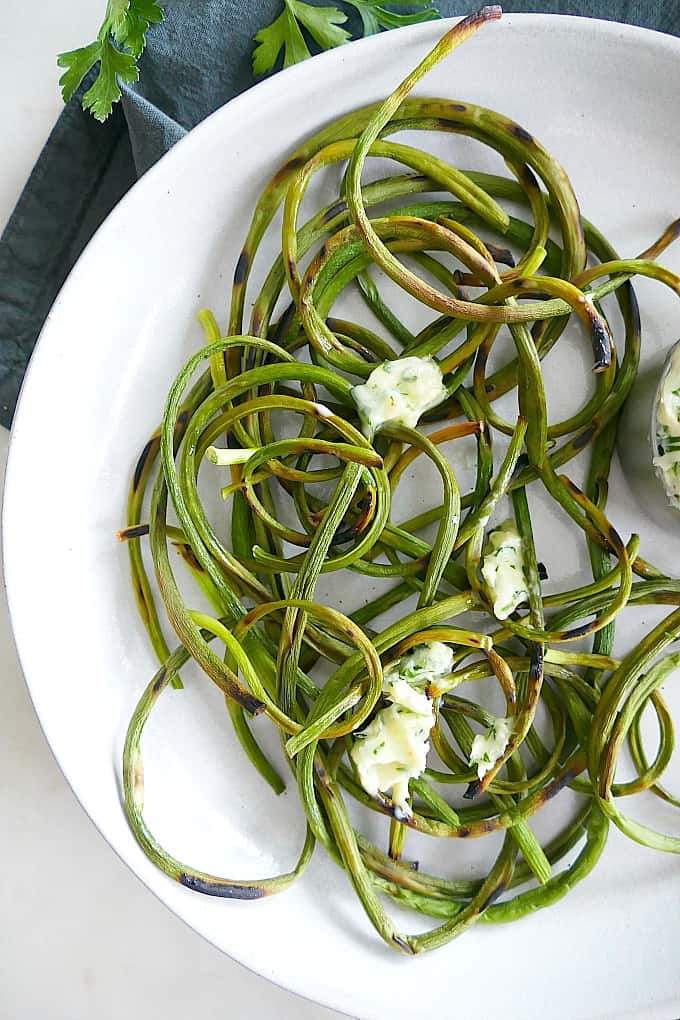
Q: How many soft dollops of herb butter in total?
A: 4